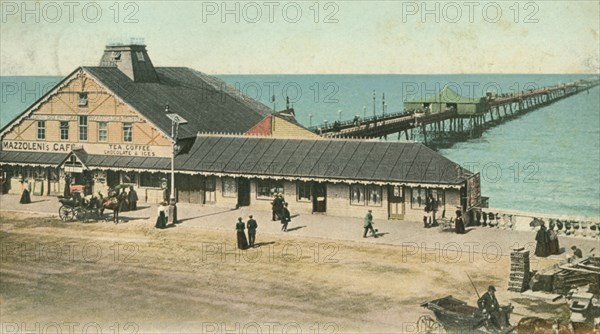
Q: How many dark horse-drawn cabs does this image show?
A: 2